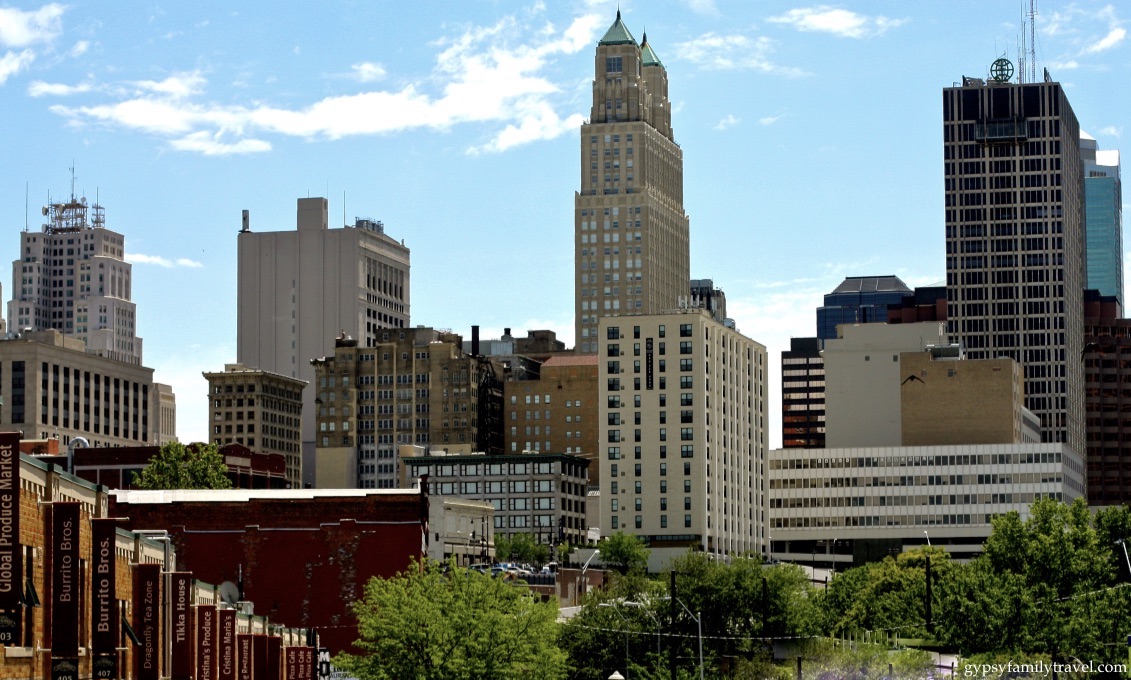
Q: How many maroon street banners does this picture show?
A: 13